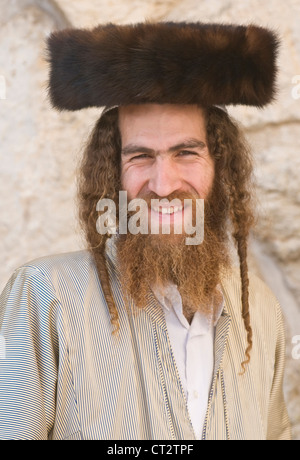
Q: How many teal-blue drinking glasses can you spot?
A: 0